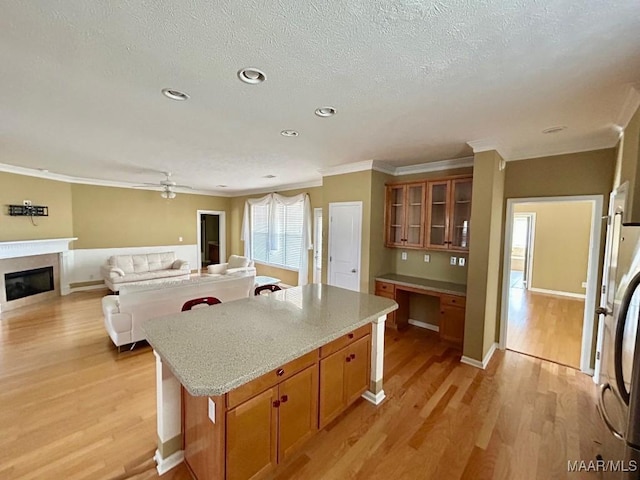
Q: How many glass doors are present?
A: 4